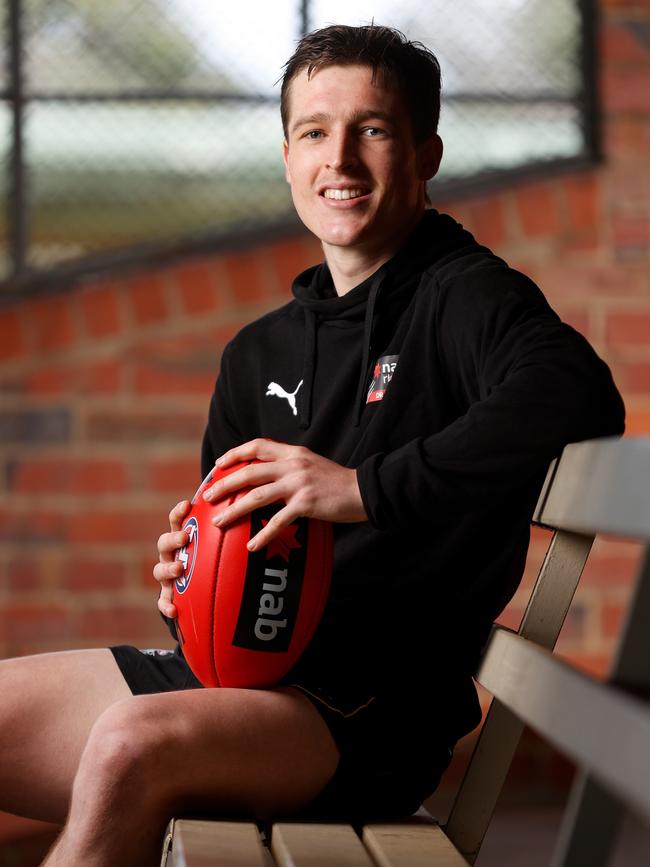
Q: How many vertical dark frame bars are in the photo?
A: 3